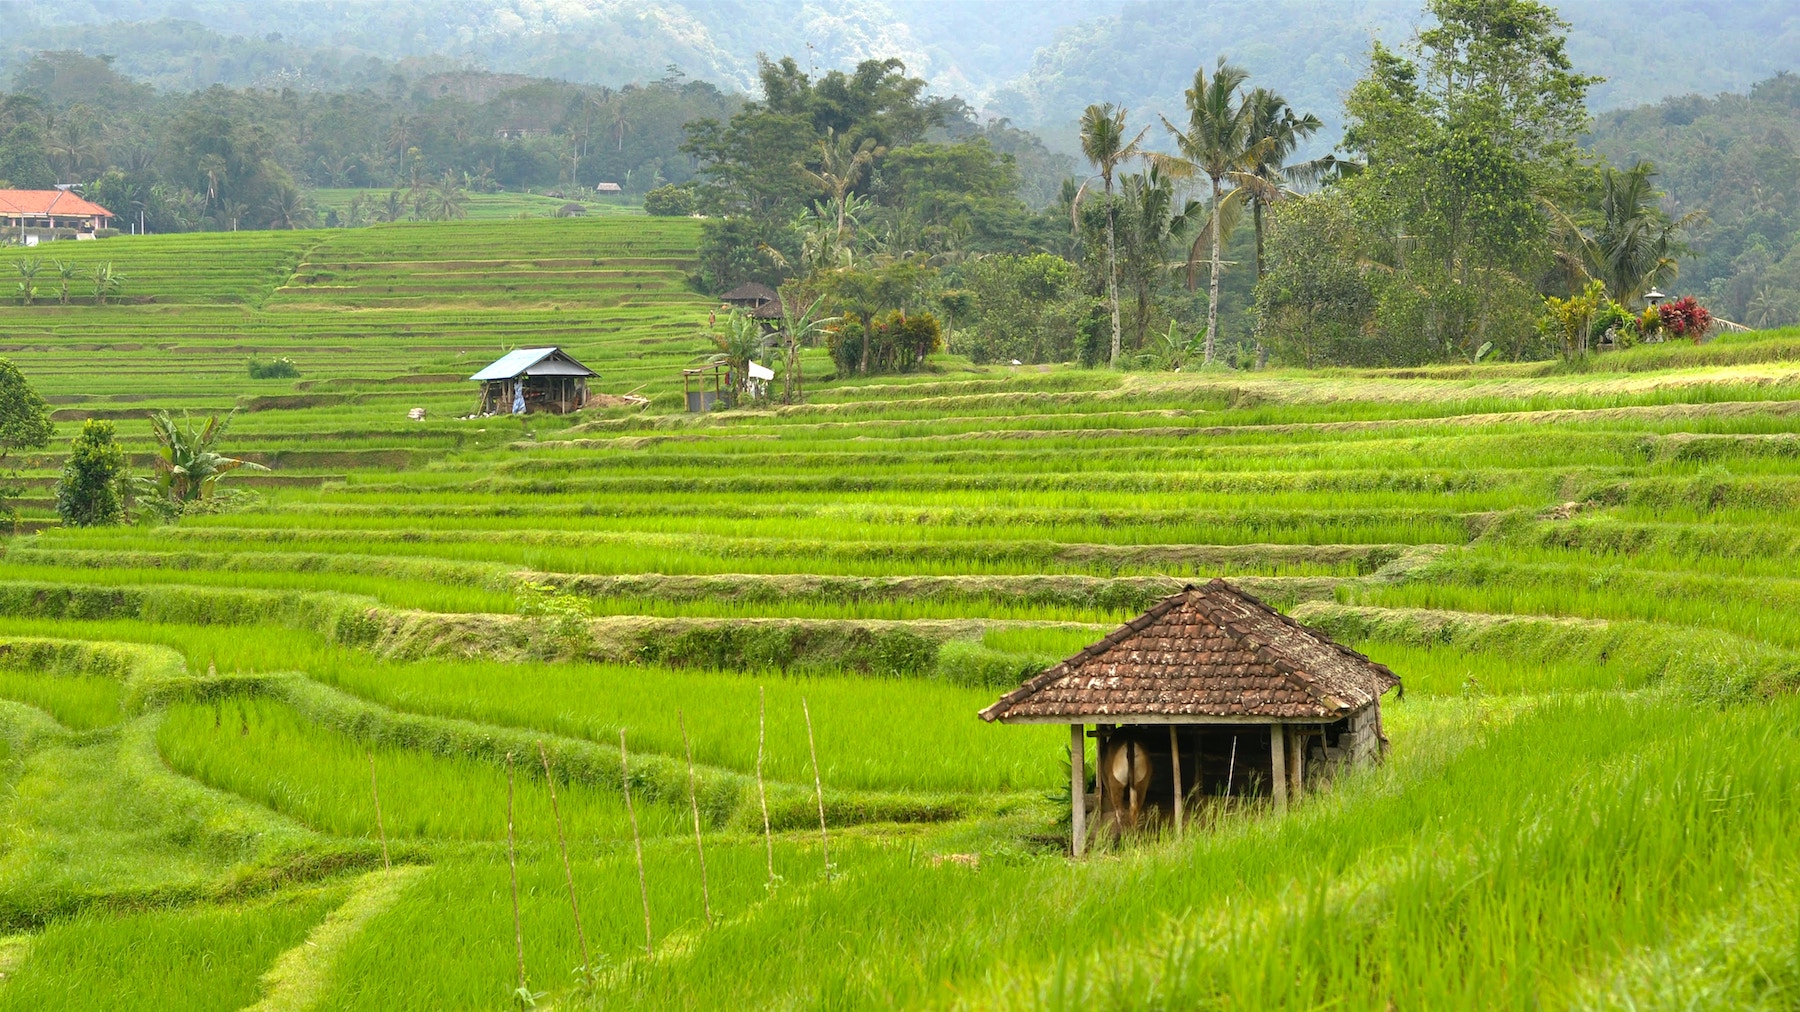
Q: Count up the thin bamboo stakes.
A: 7